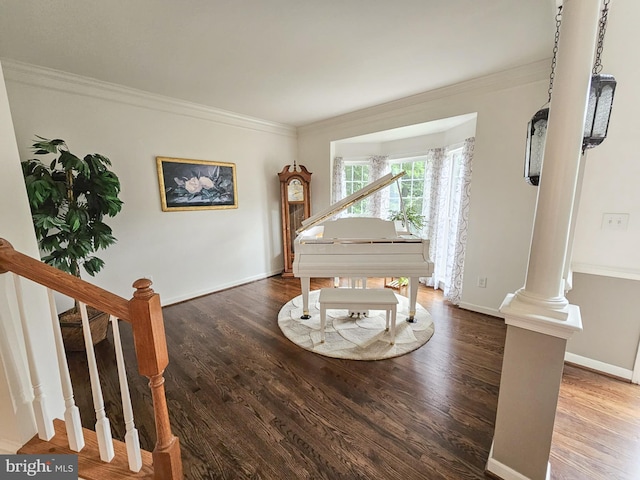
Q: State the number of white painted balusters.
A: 4